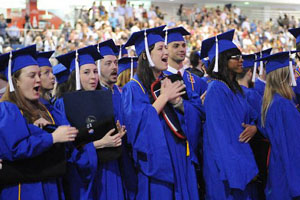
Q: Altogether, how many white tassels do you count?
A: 11